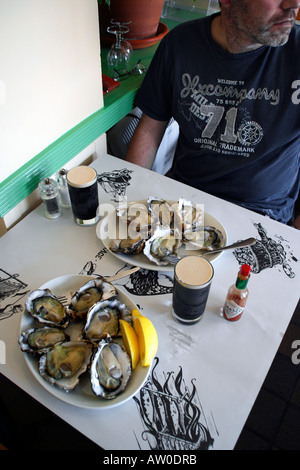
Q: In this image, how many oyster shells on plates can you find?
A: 12